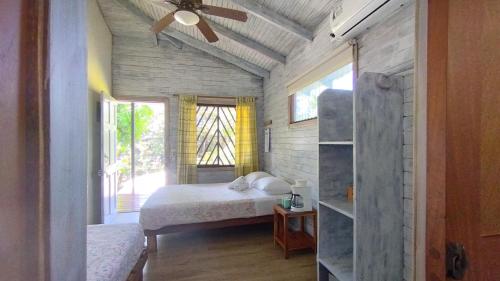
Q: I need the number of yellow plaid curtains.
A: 2